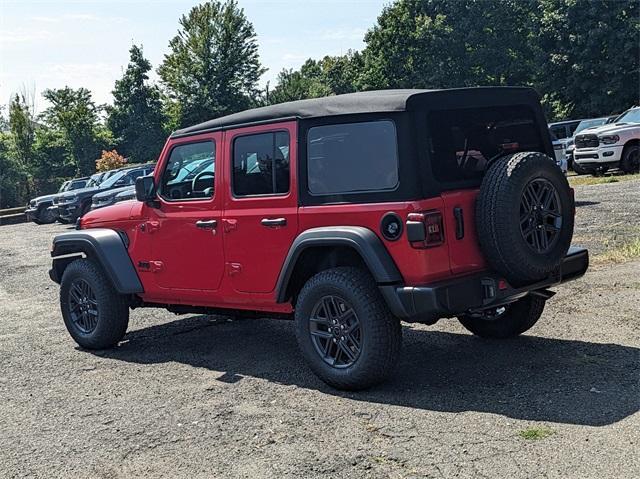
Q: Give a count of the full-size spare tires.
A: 1